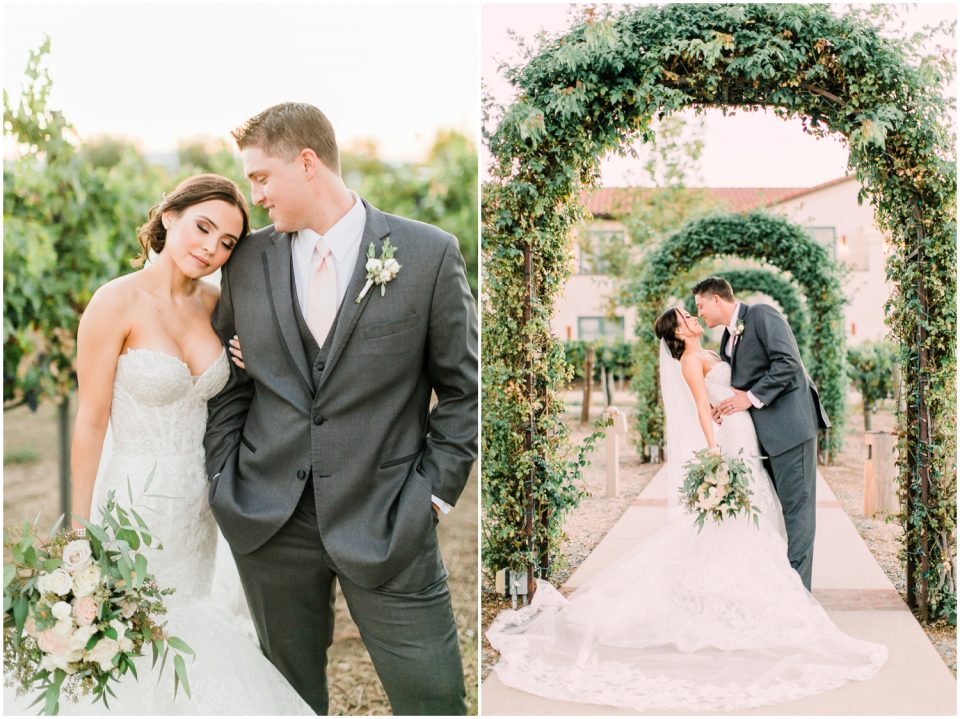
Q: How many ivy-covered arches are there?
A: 3